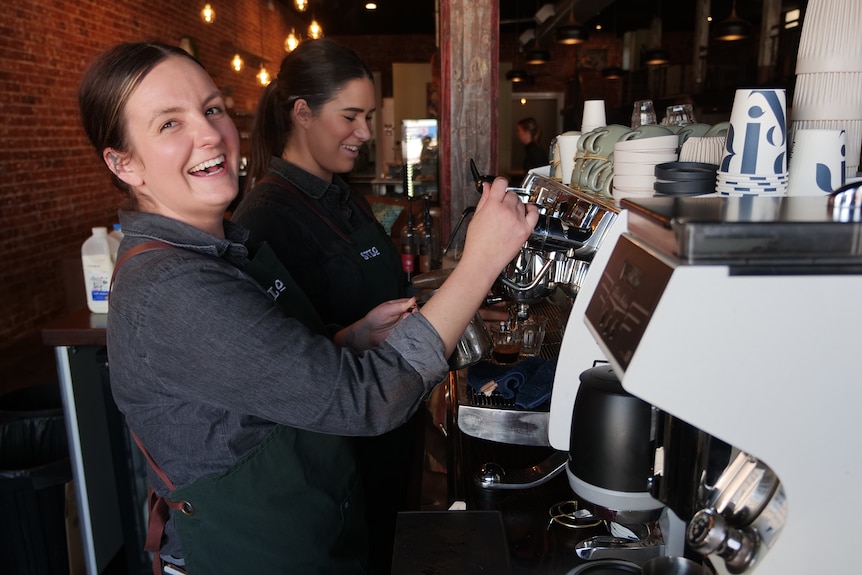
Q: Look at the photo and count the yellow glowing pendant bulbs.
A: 6